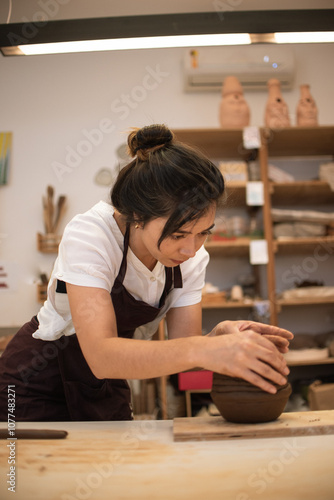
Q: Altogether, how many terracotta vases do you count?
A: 3